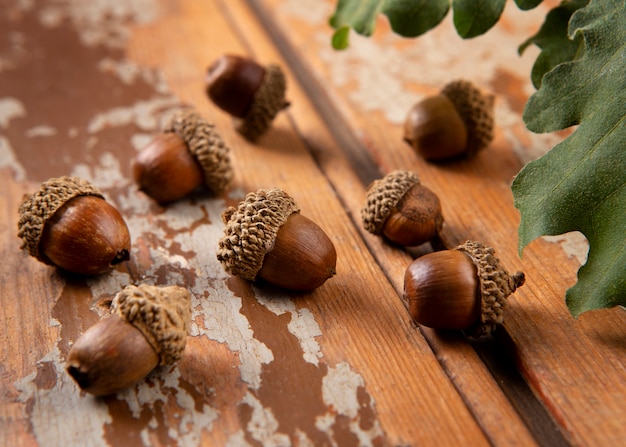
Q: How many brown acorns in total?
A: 8